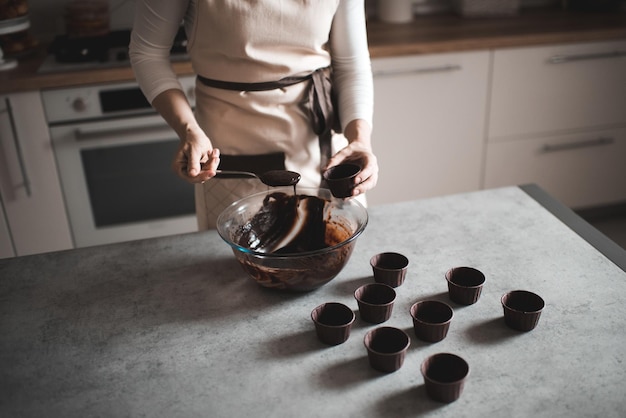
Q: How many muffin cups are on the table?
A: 8